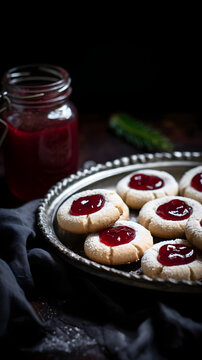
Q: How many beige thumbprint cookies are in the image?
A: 7